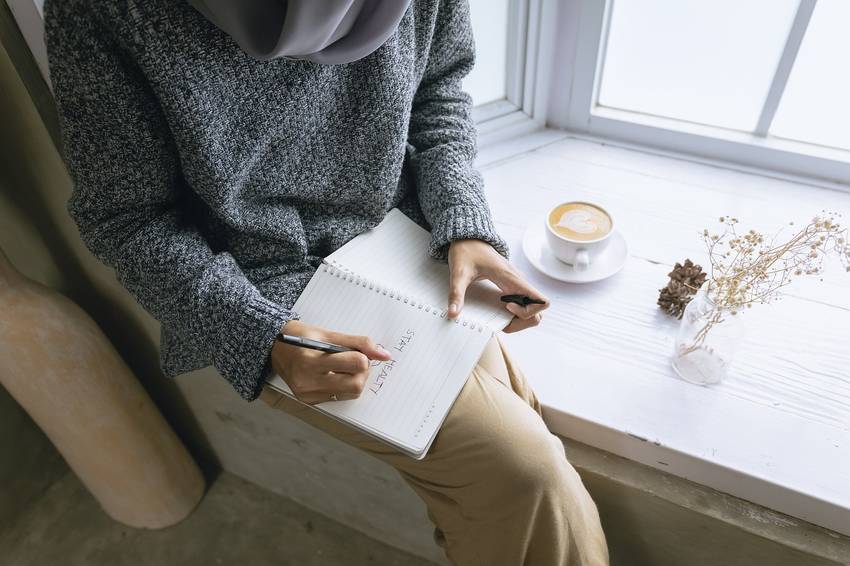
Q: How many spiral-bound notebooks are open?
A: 1